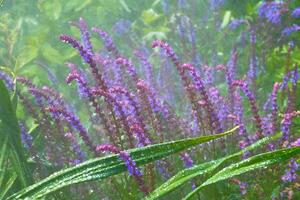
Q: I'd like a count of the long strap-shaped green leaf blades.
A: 3